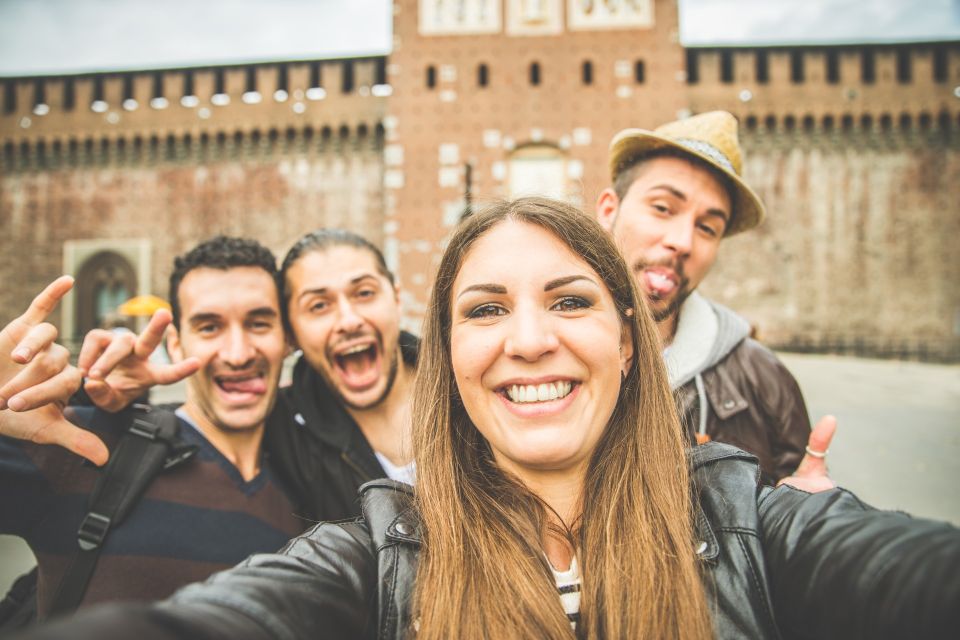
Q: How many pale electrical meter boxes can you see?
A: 0